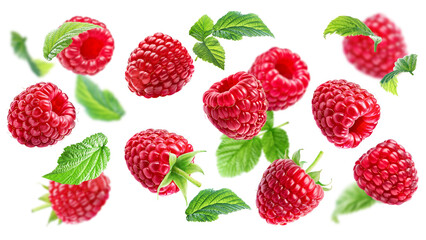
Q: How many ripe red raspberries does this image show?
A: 11